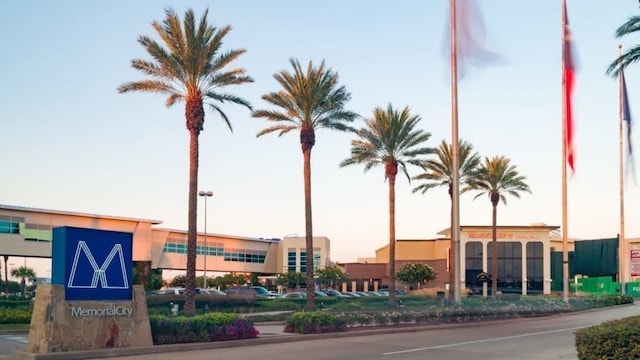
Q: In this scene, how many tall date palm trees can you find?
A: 5